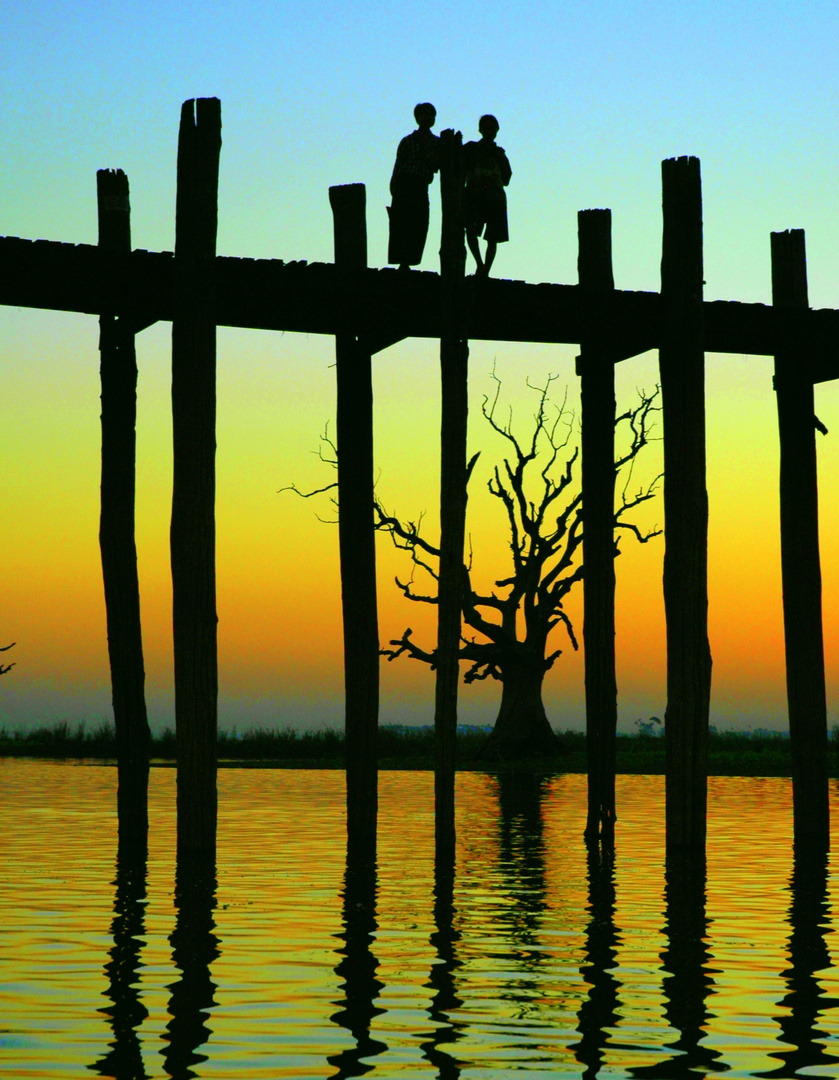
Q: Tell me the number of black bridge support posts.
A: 7